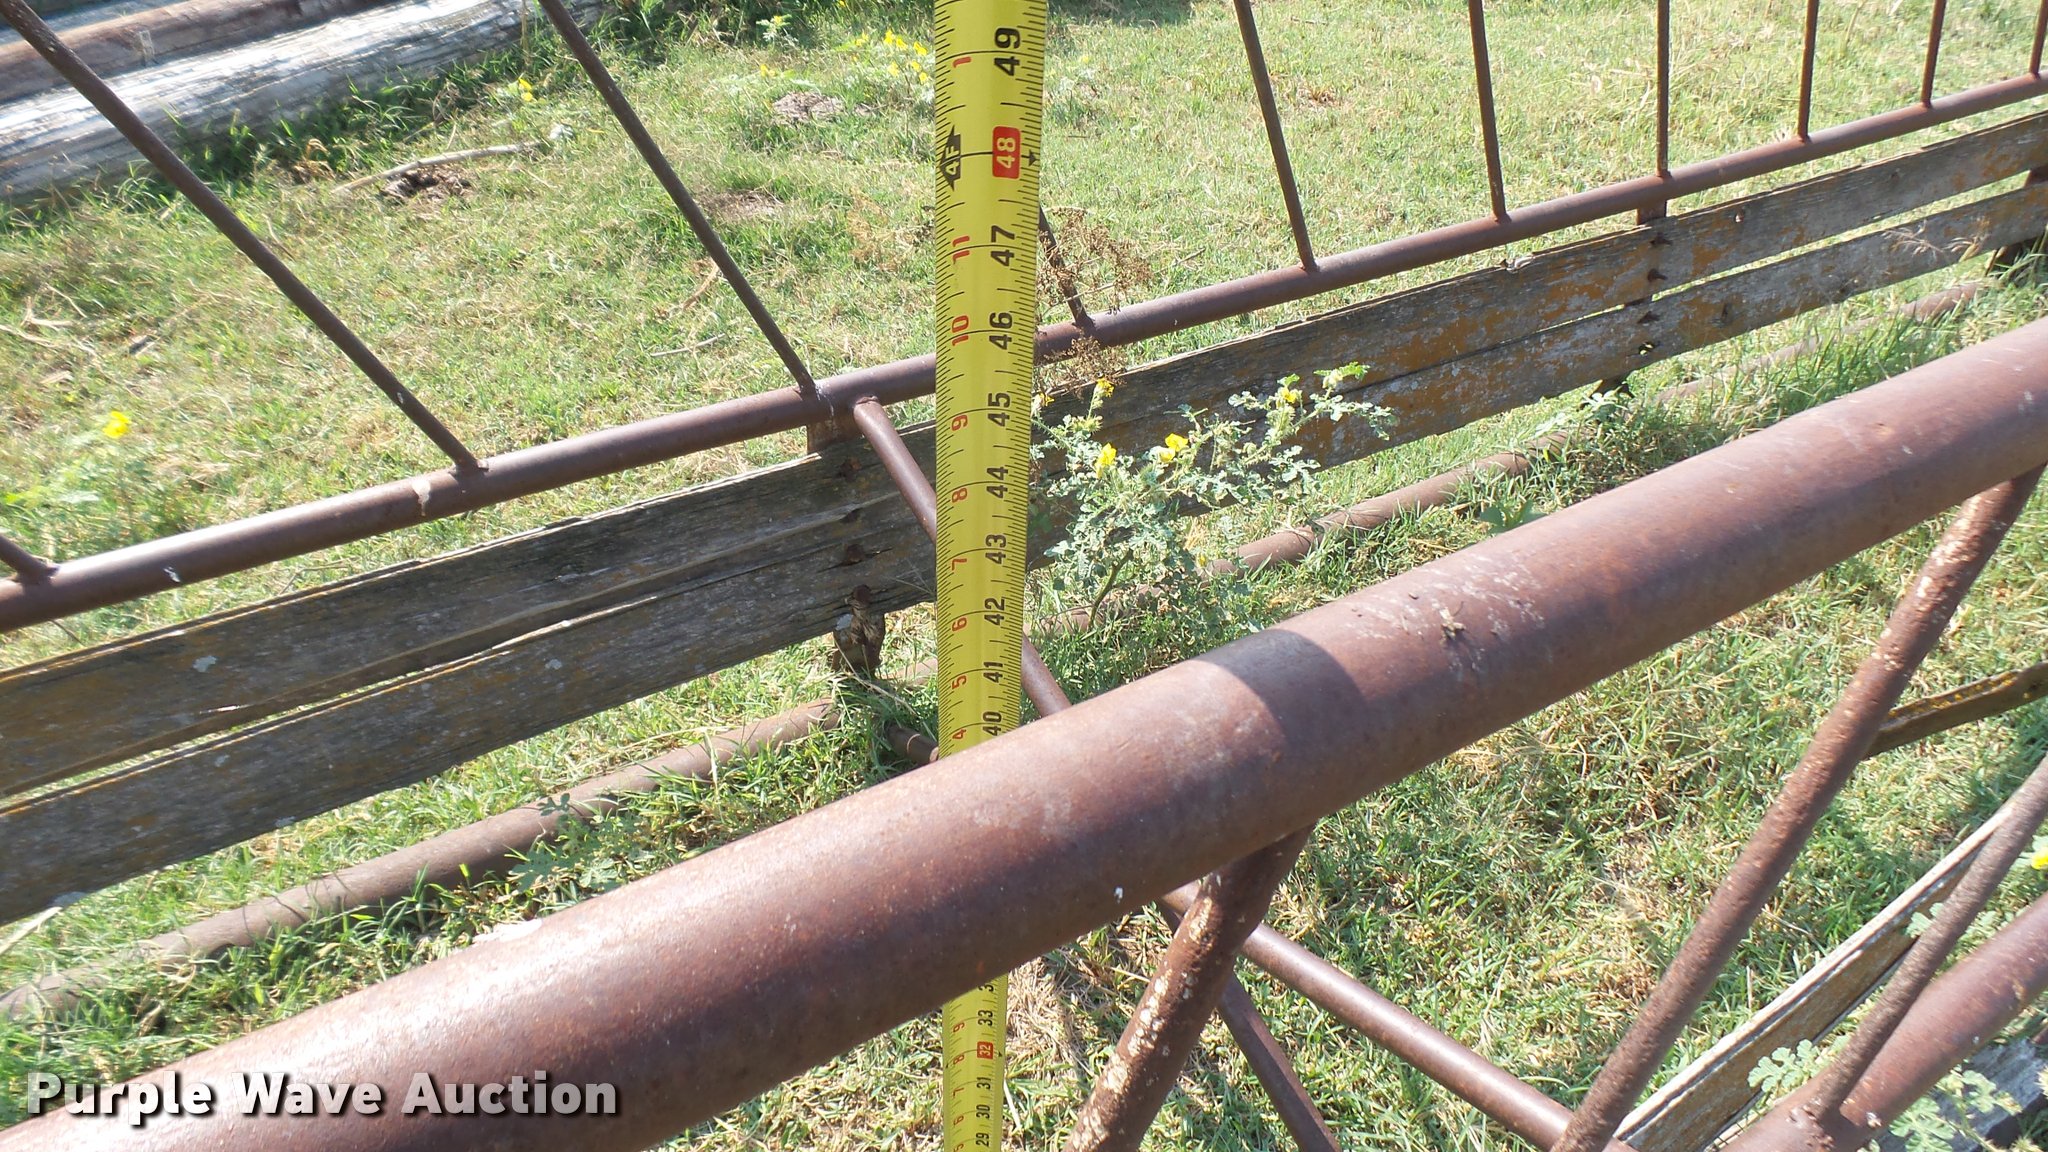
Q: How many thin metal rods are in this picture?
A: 10